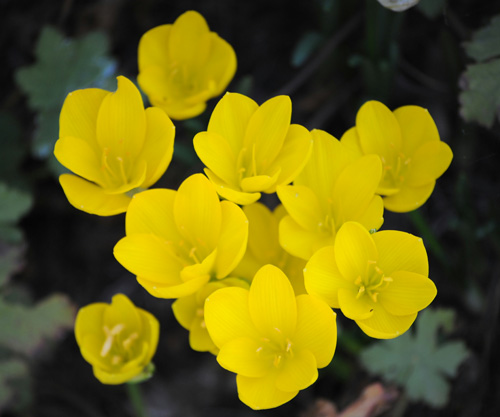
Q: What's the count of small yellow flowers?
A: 11